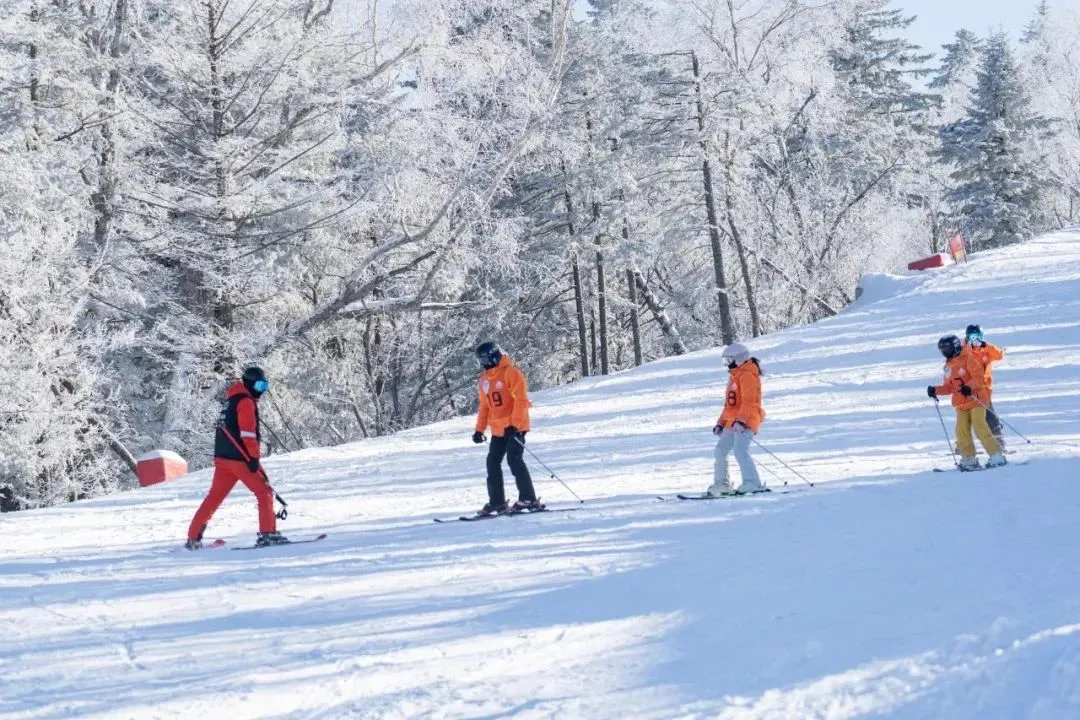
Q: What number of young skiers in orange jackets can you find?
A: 4